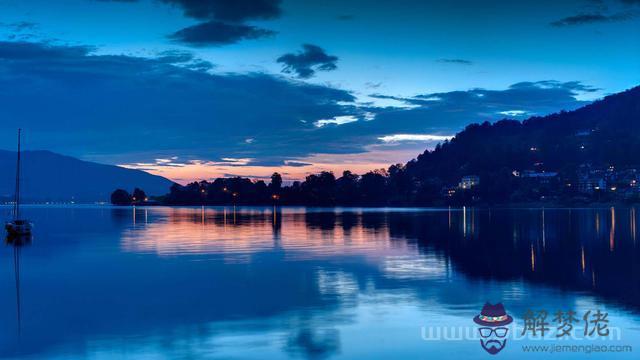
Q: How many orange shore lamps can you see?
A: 6